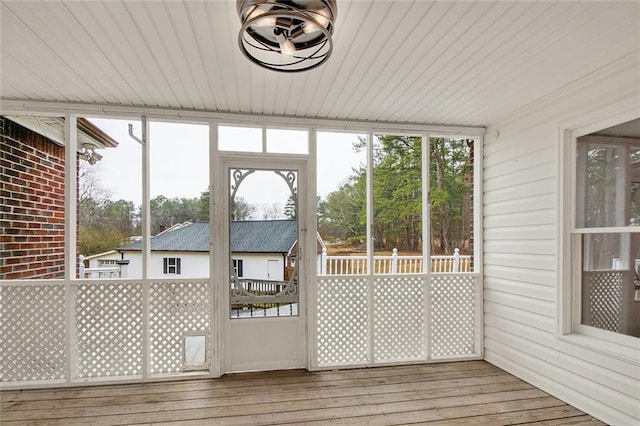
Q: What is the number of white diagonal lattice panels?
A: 6